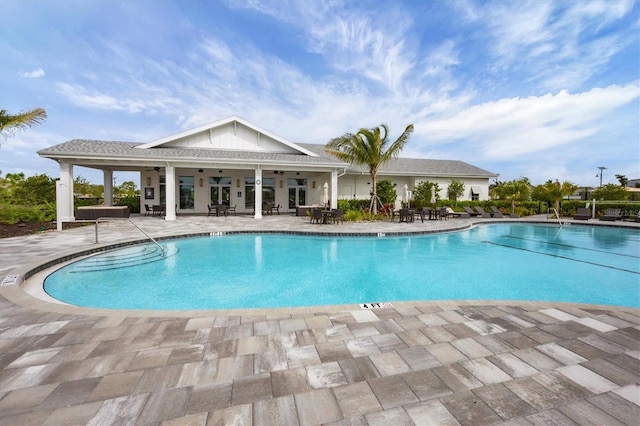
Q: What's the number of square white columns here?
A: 5